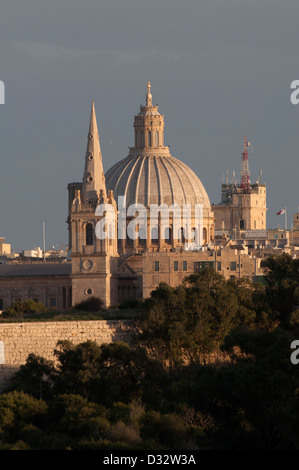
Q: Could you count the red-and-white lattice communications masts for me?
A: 1